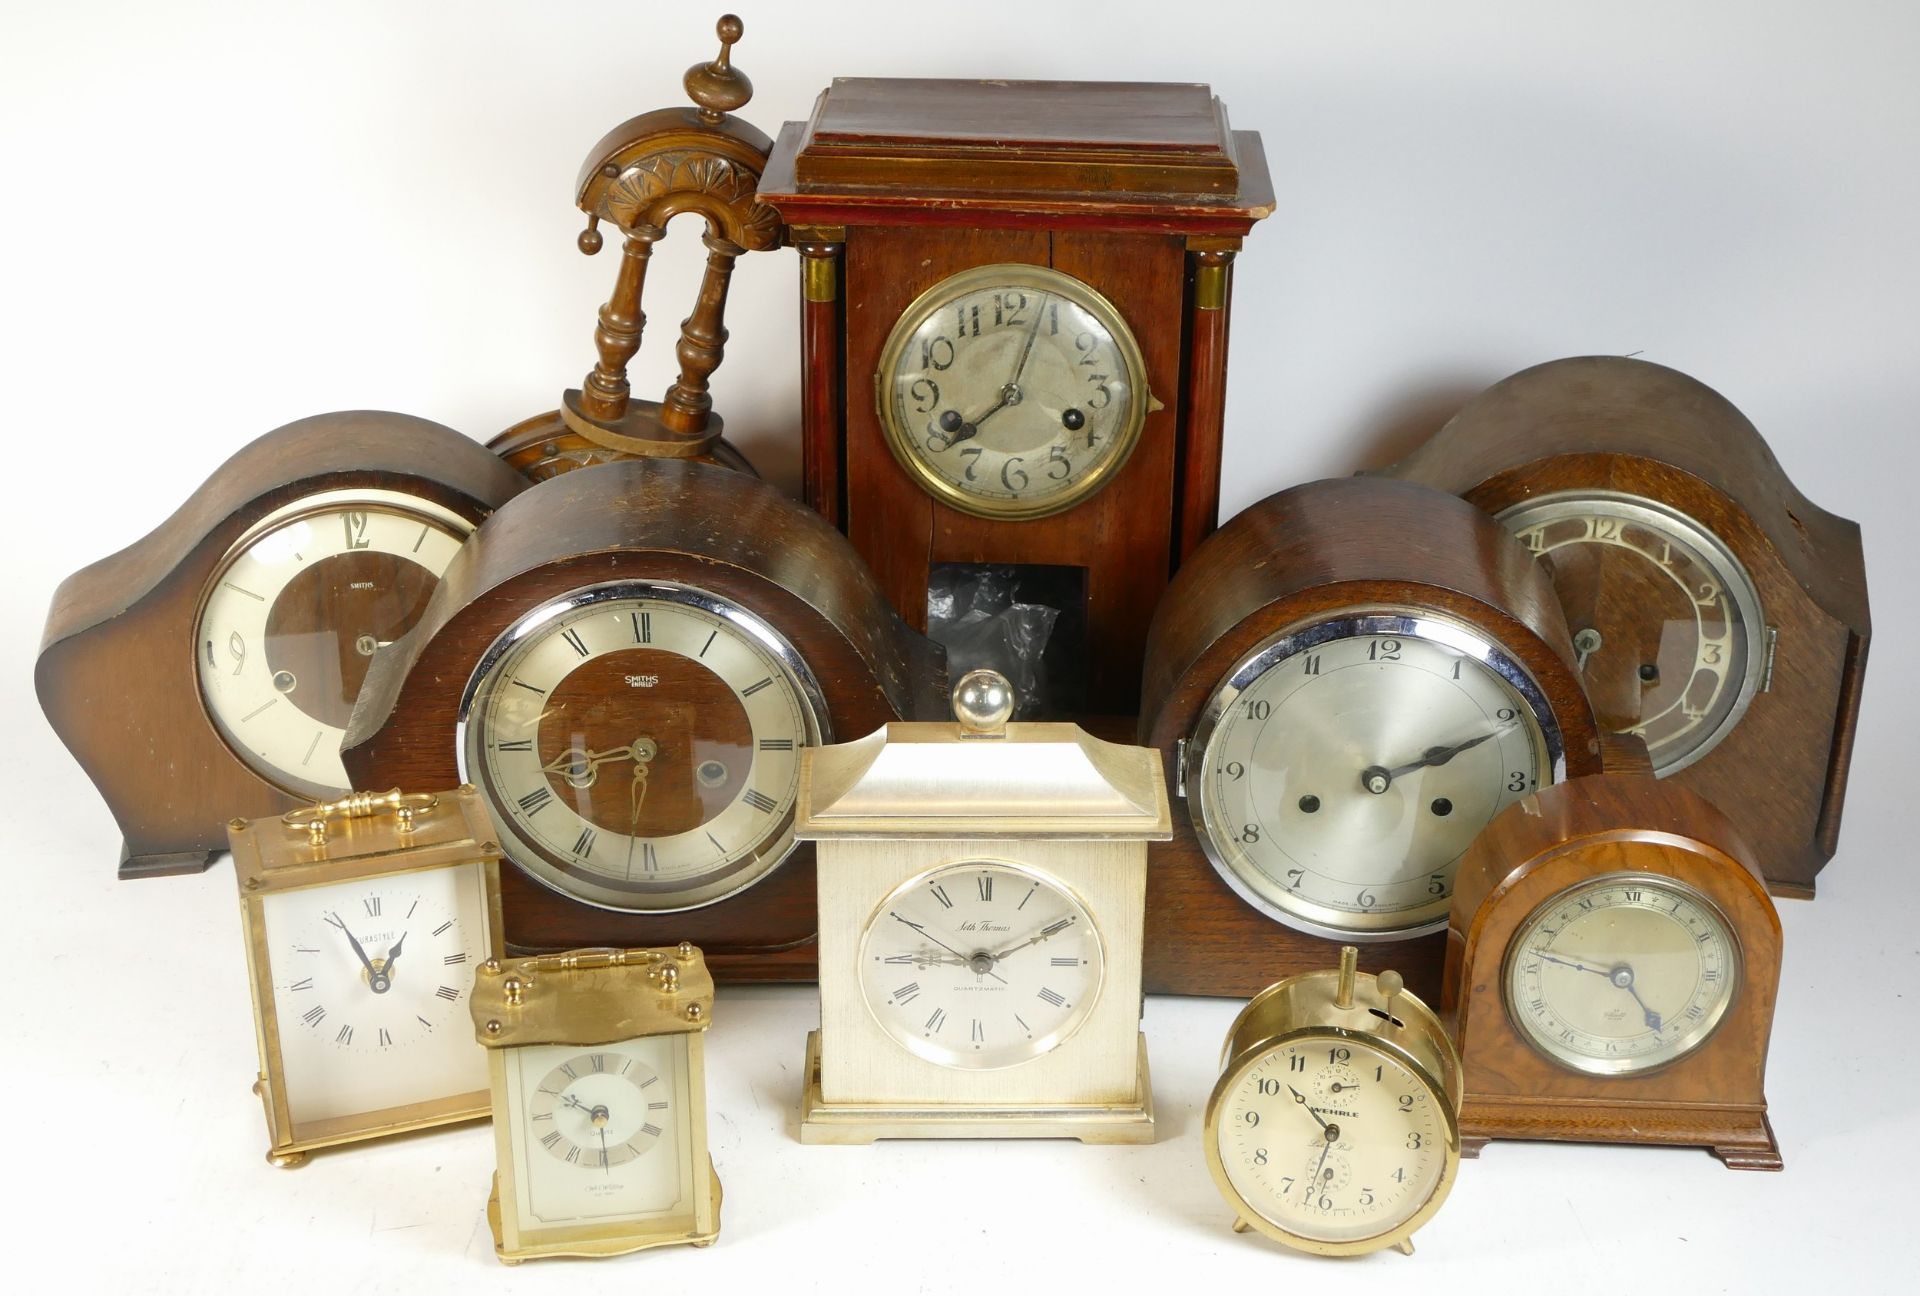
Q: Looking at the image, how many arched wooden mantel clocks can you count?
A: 5